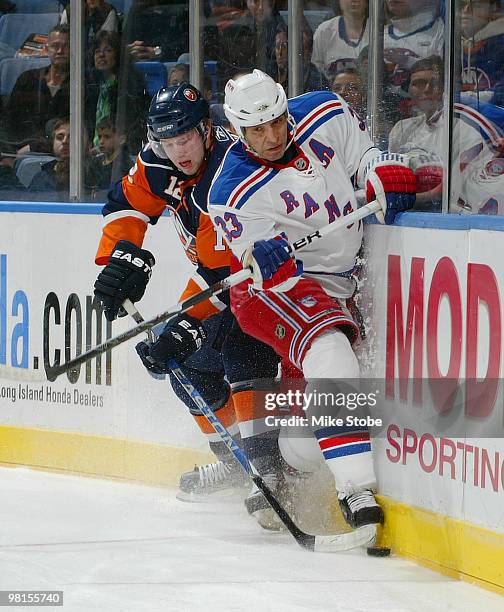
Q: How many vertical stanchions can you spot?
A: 5